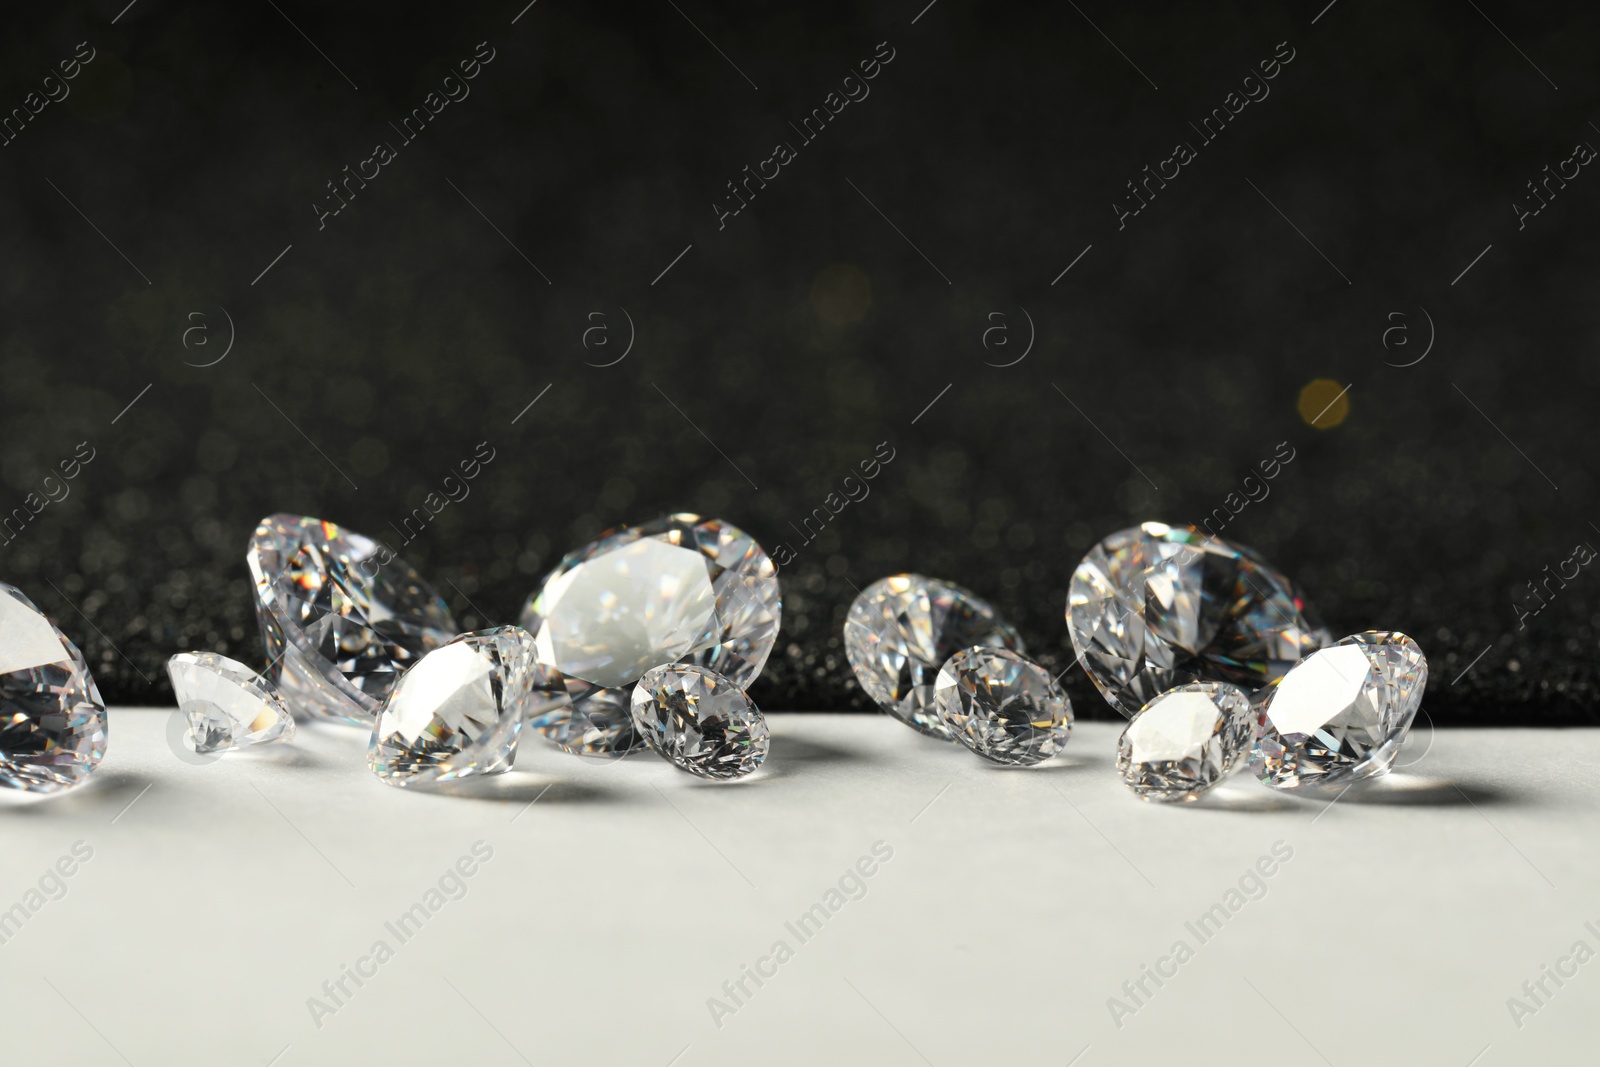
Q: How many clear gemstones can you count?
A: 11